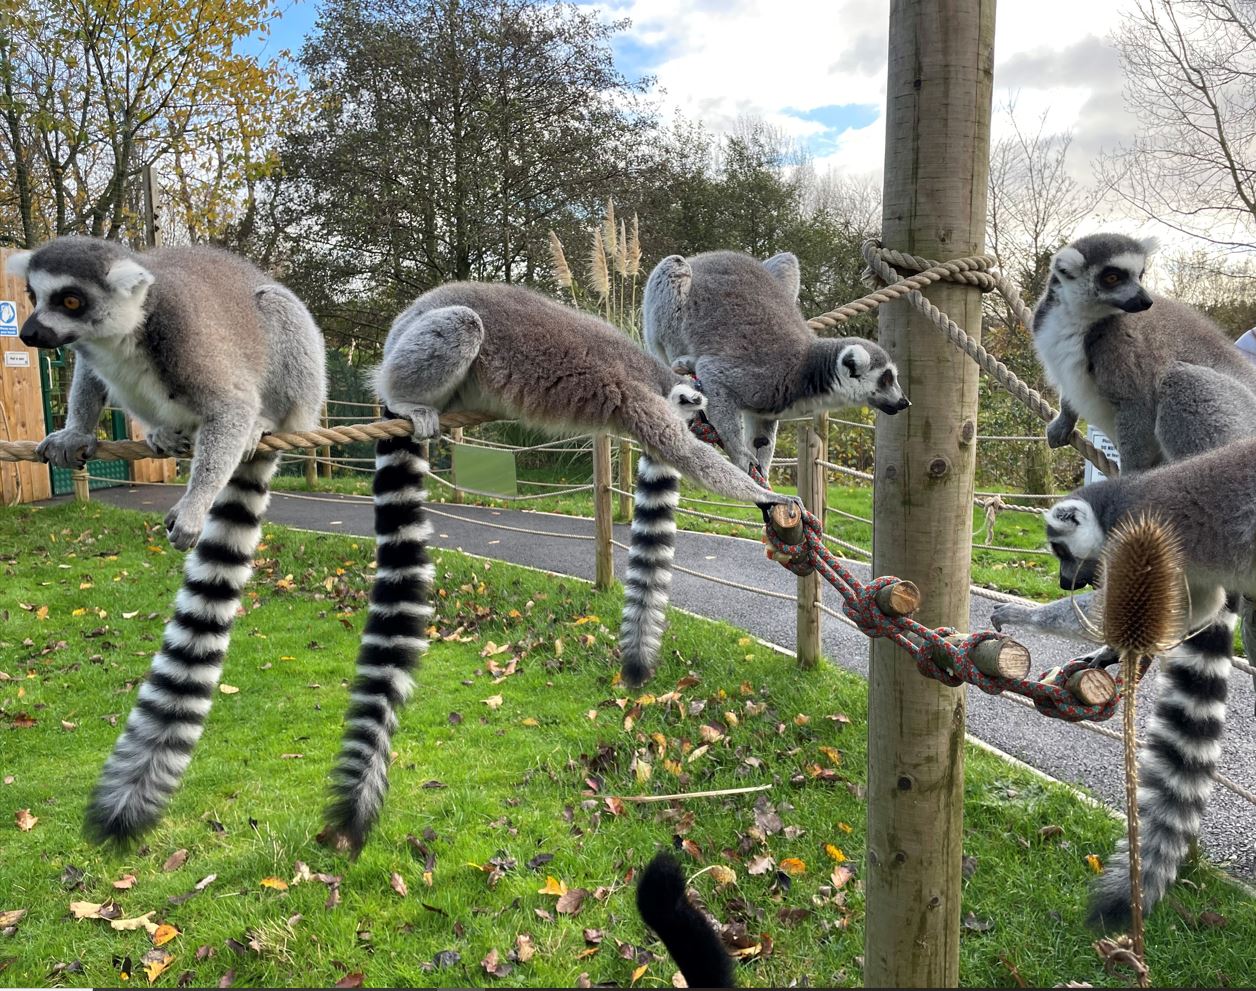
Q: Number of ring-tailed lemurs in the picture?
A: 5